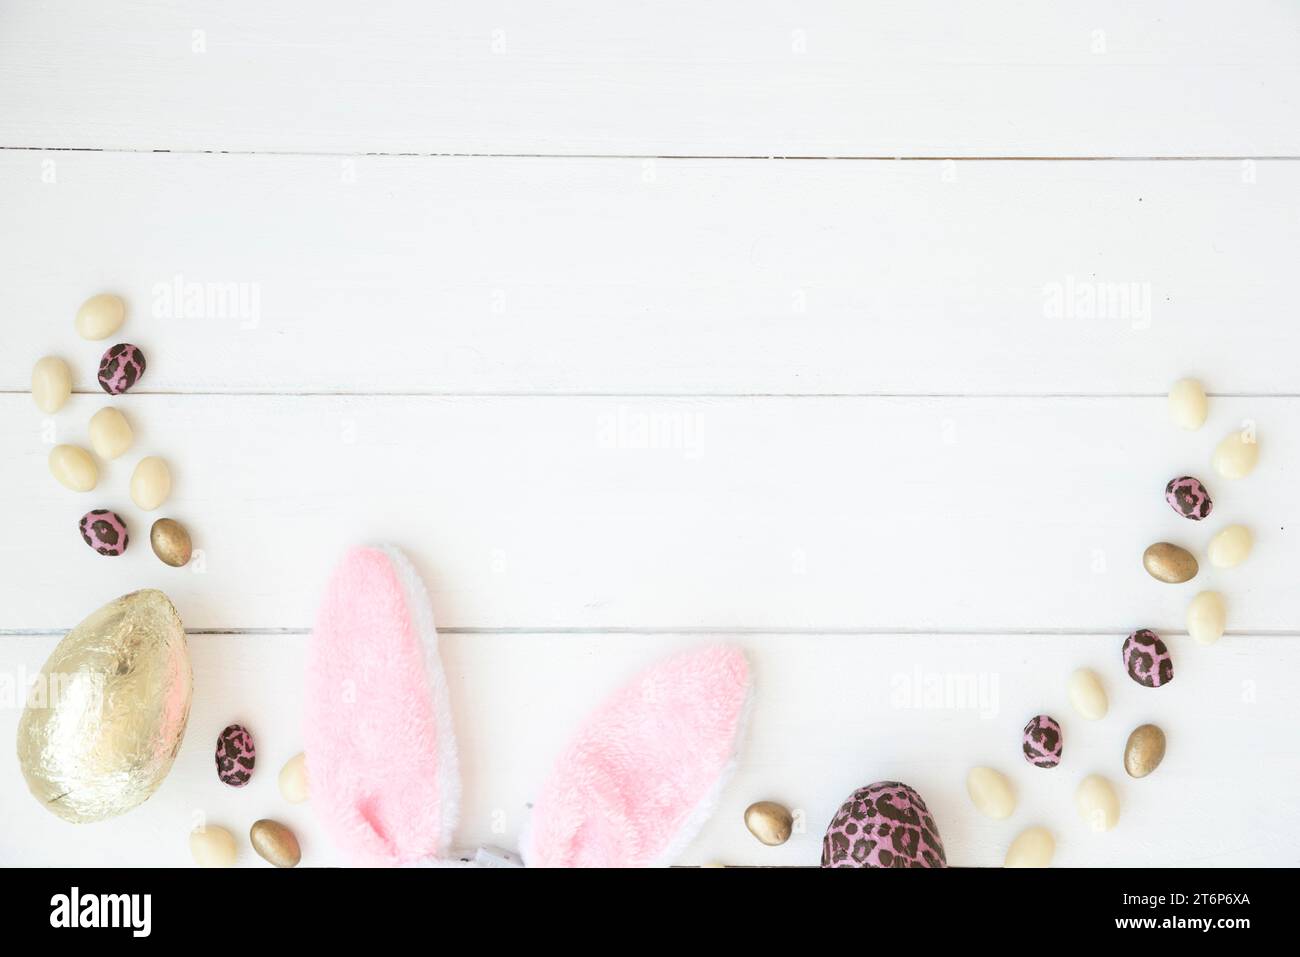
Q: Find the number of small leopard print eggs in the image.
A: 6